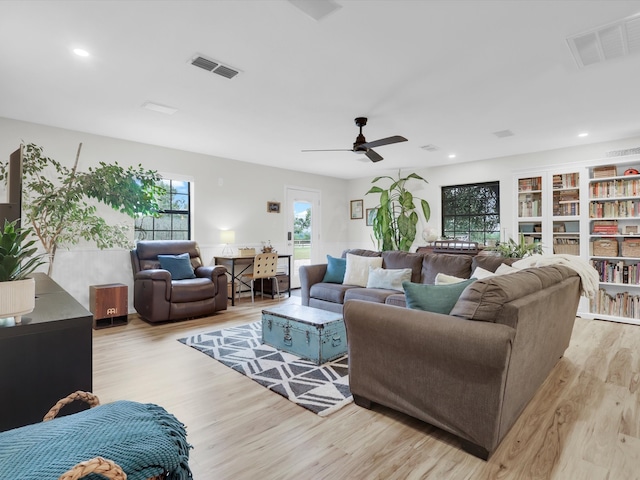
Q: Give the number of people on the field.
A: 0